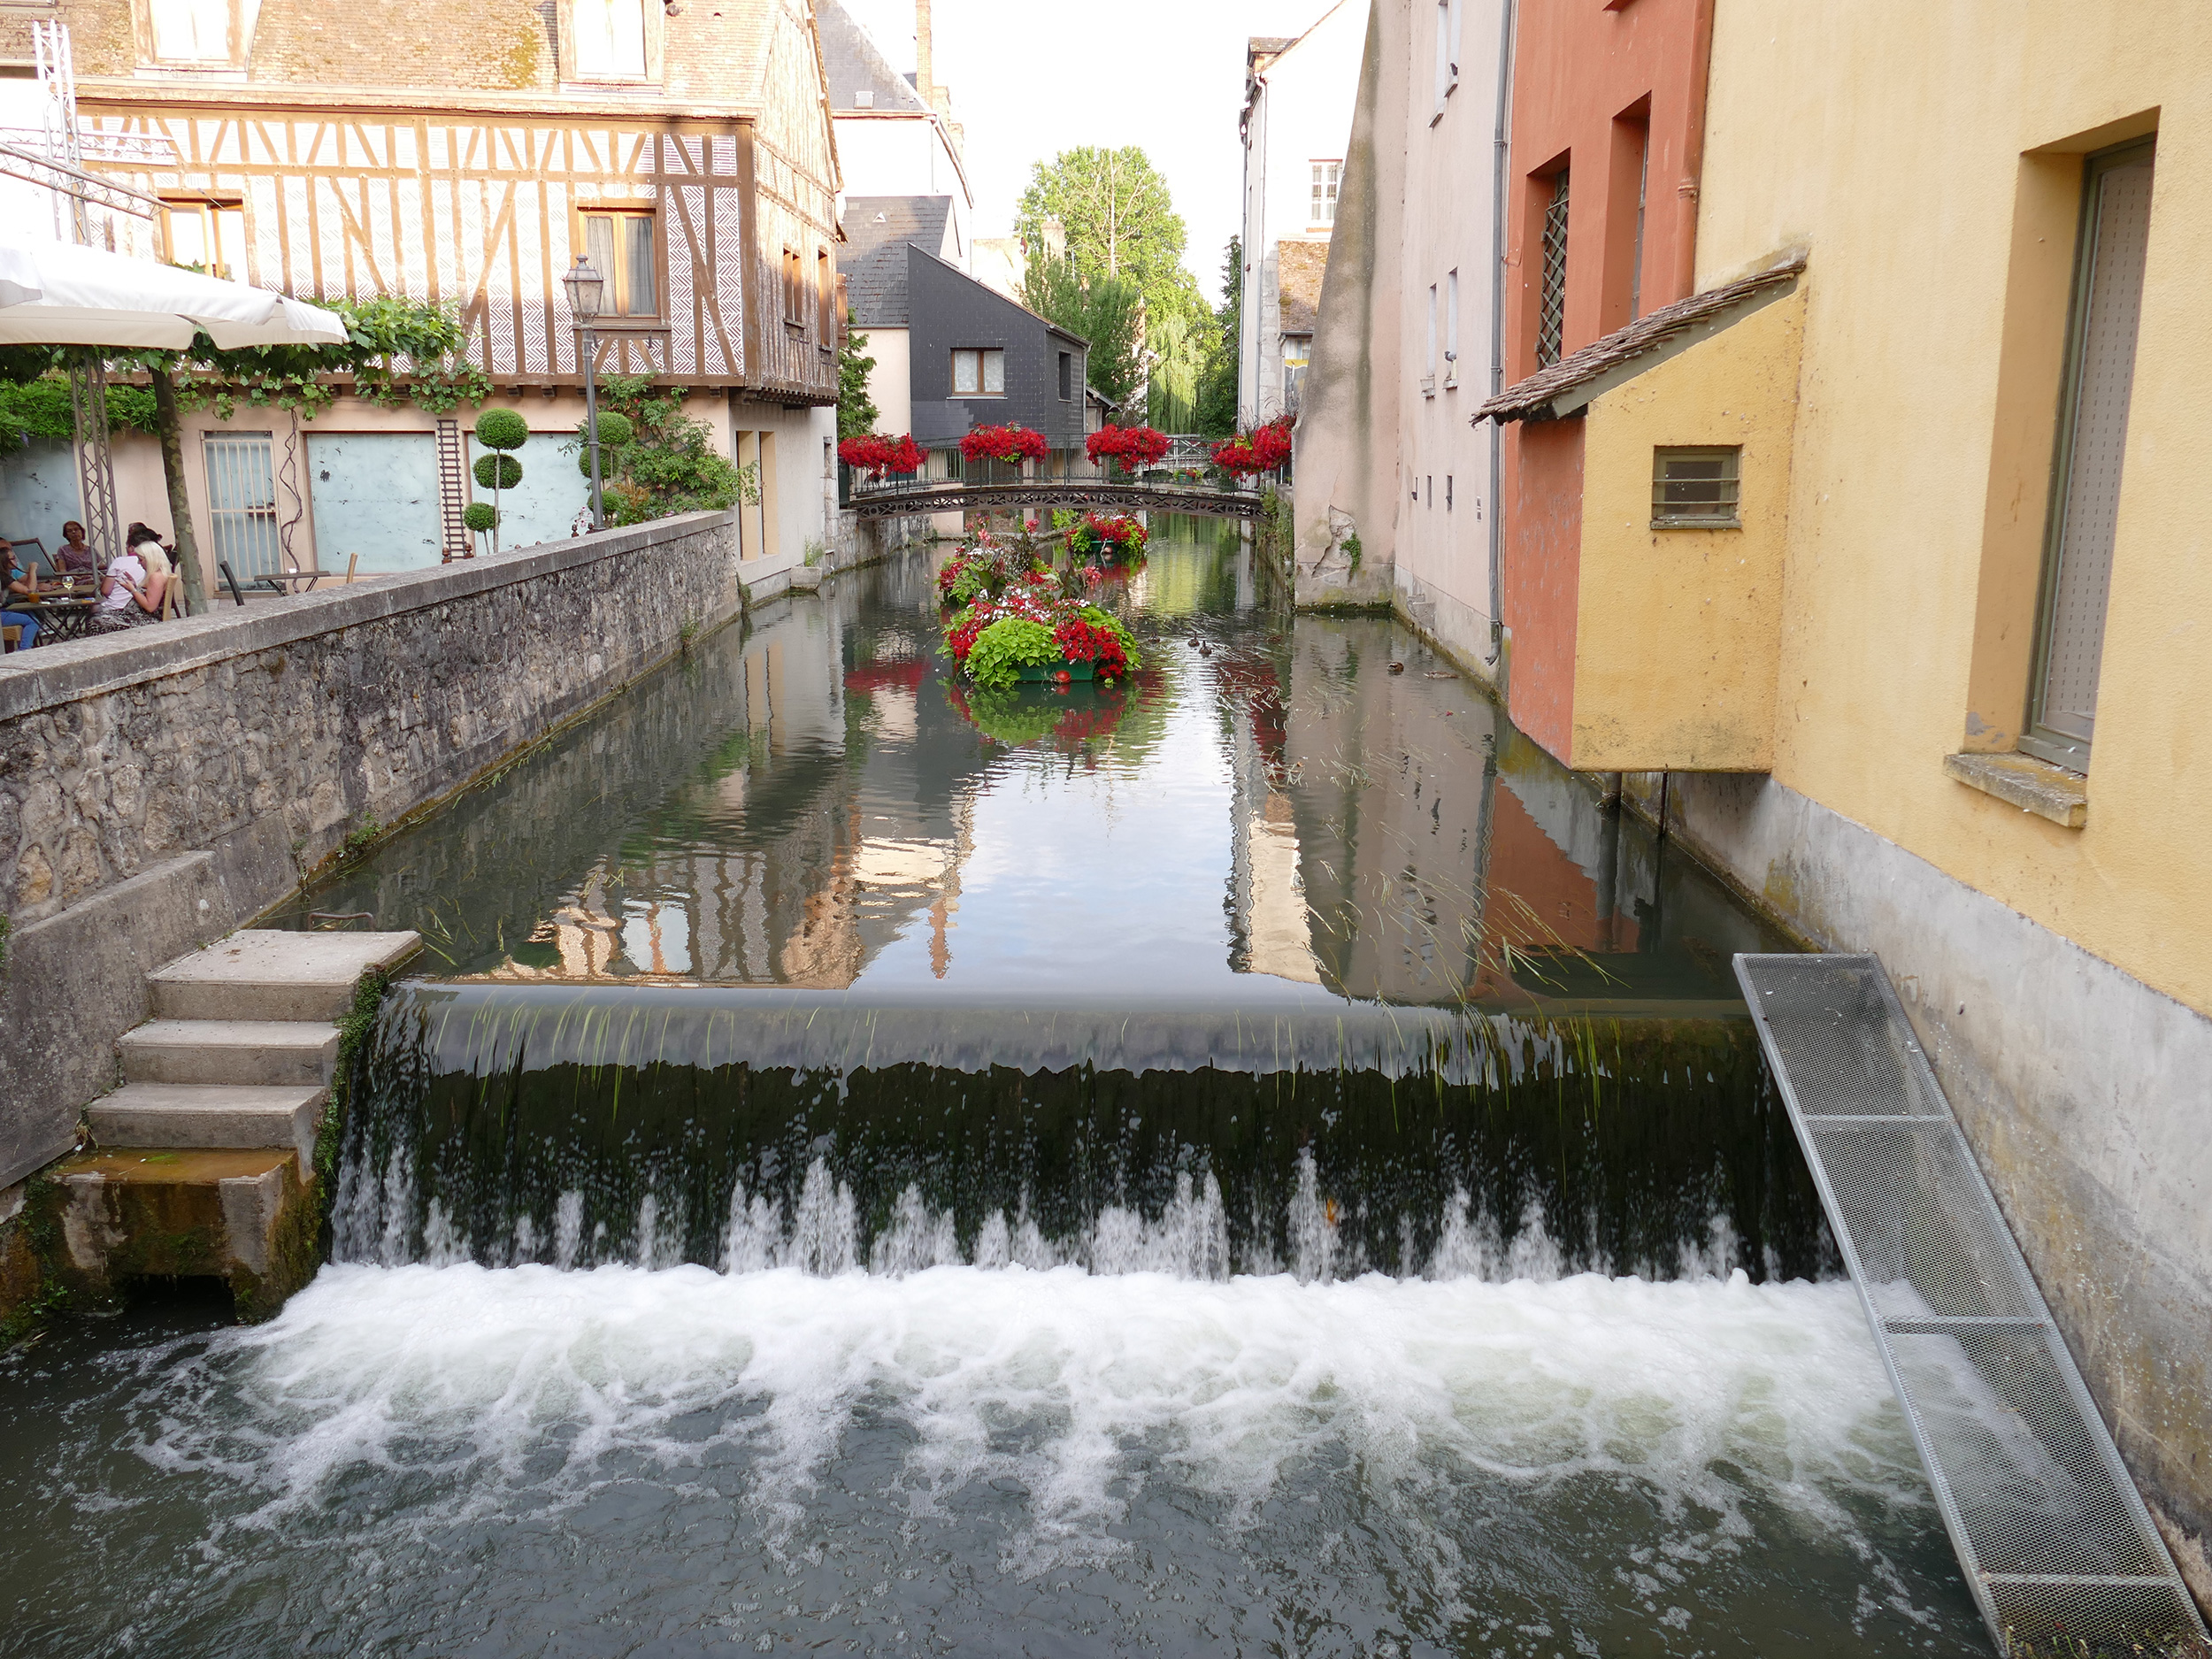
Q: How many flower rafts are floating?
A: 3